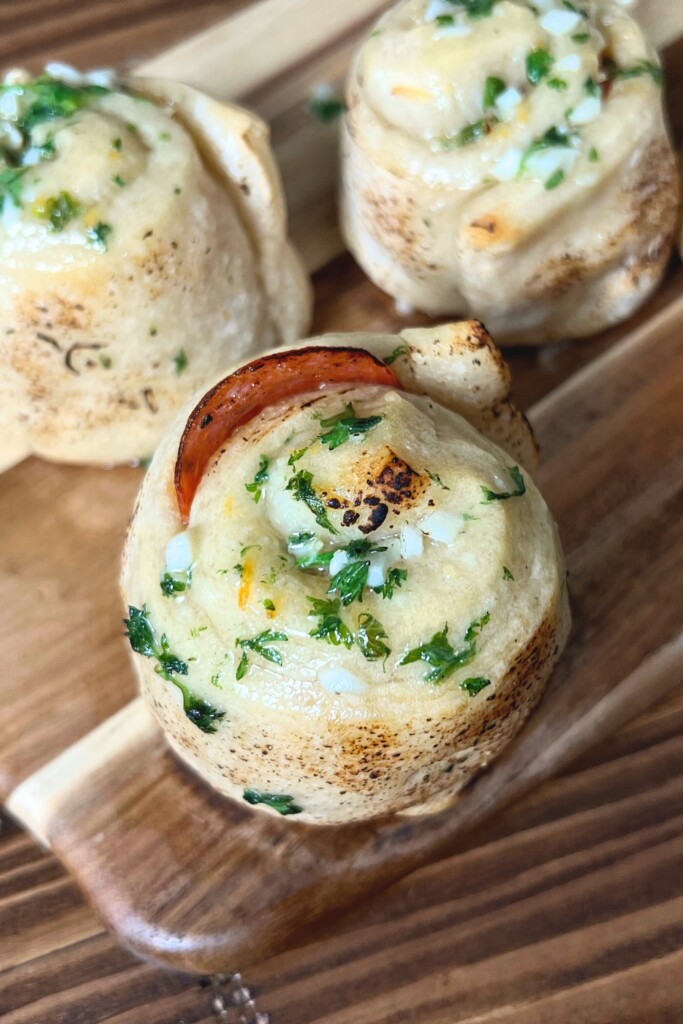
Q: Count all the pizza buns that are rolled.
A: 3